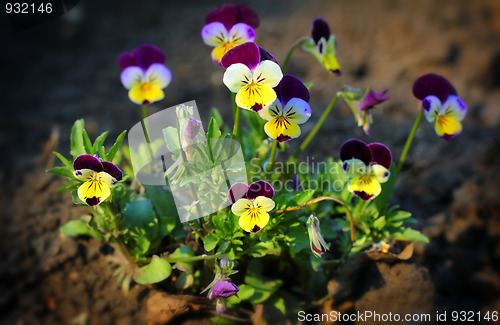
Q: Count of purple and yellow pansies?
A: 9